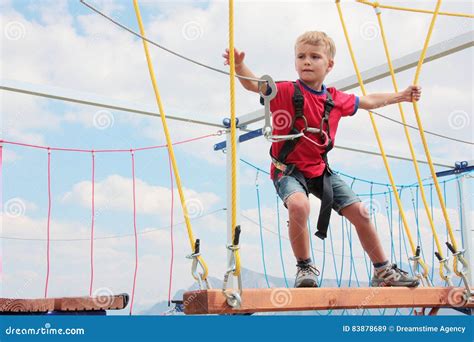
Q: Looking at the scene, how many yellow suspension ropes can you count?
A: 5